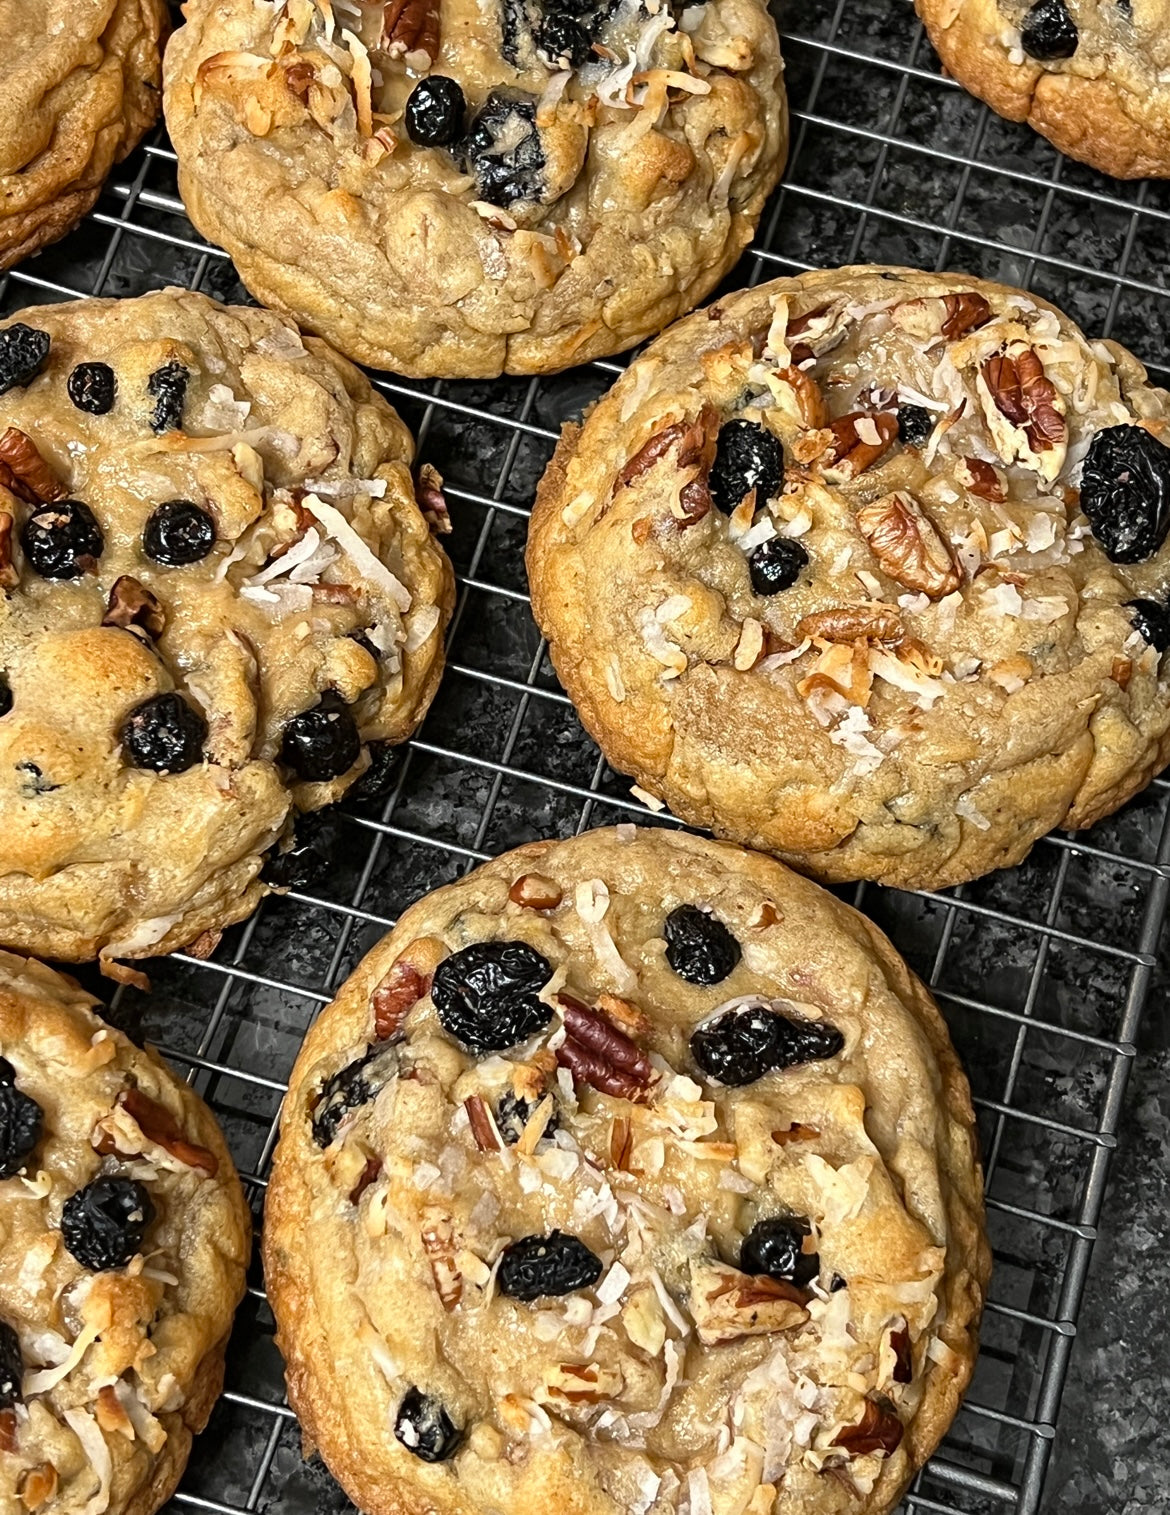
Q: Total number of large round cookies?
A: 7